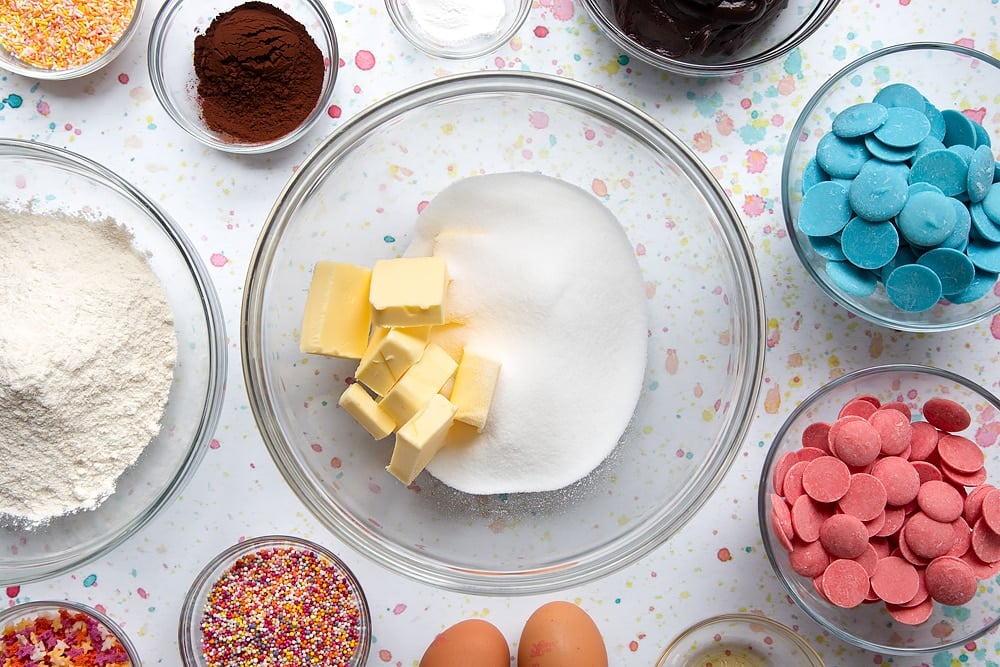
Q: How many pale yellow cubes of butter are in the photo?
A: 7